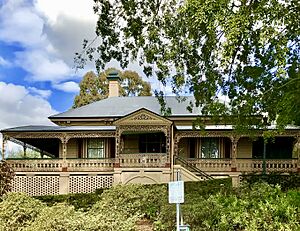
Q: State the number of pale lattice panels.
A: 2